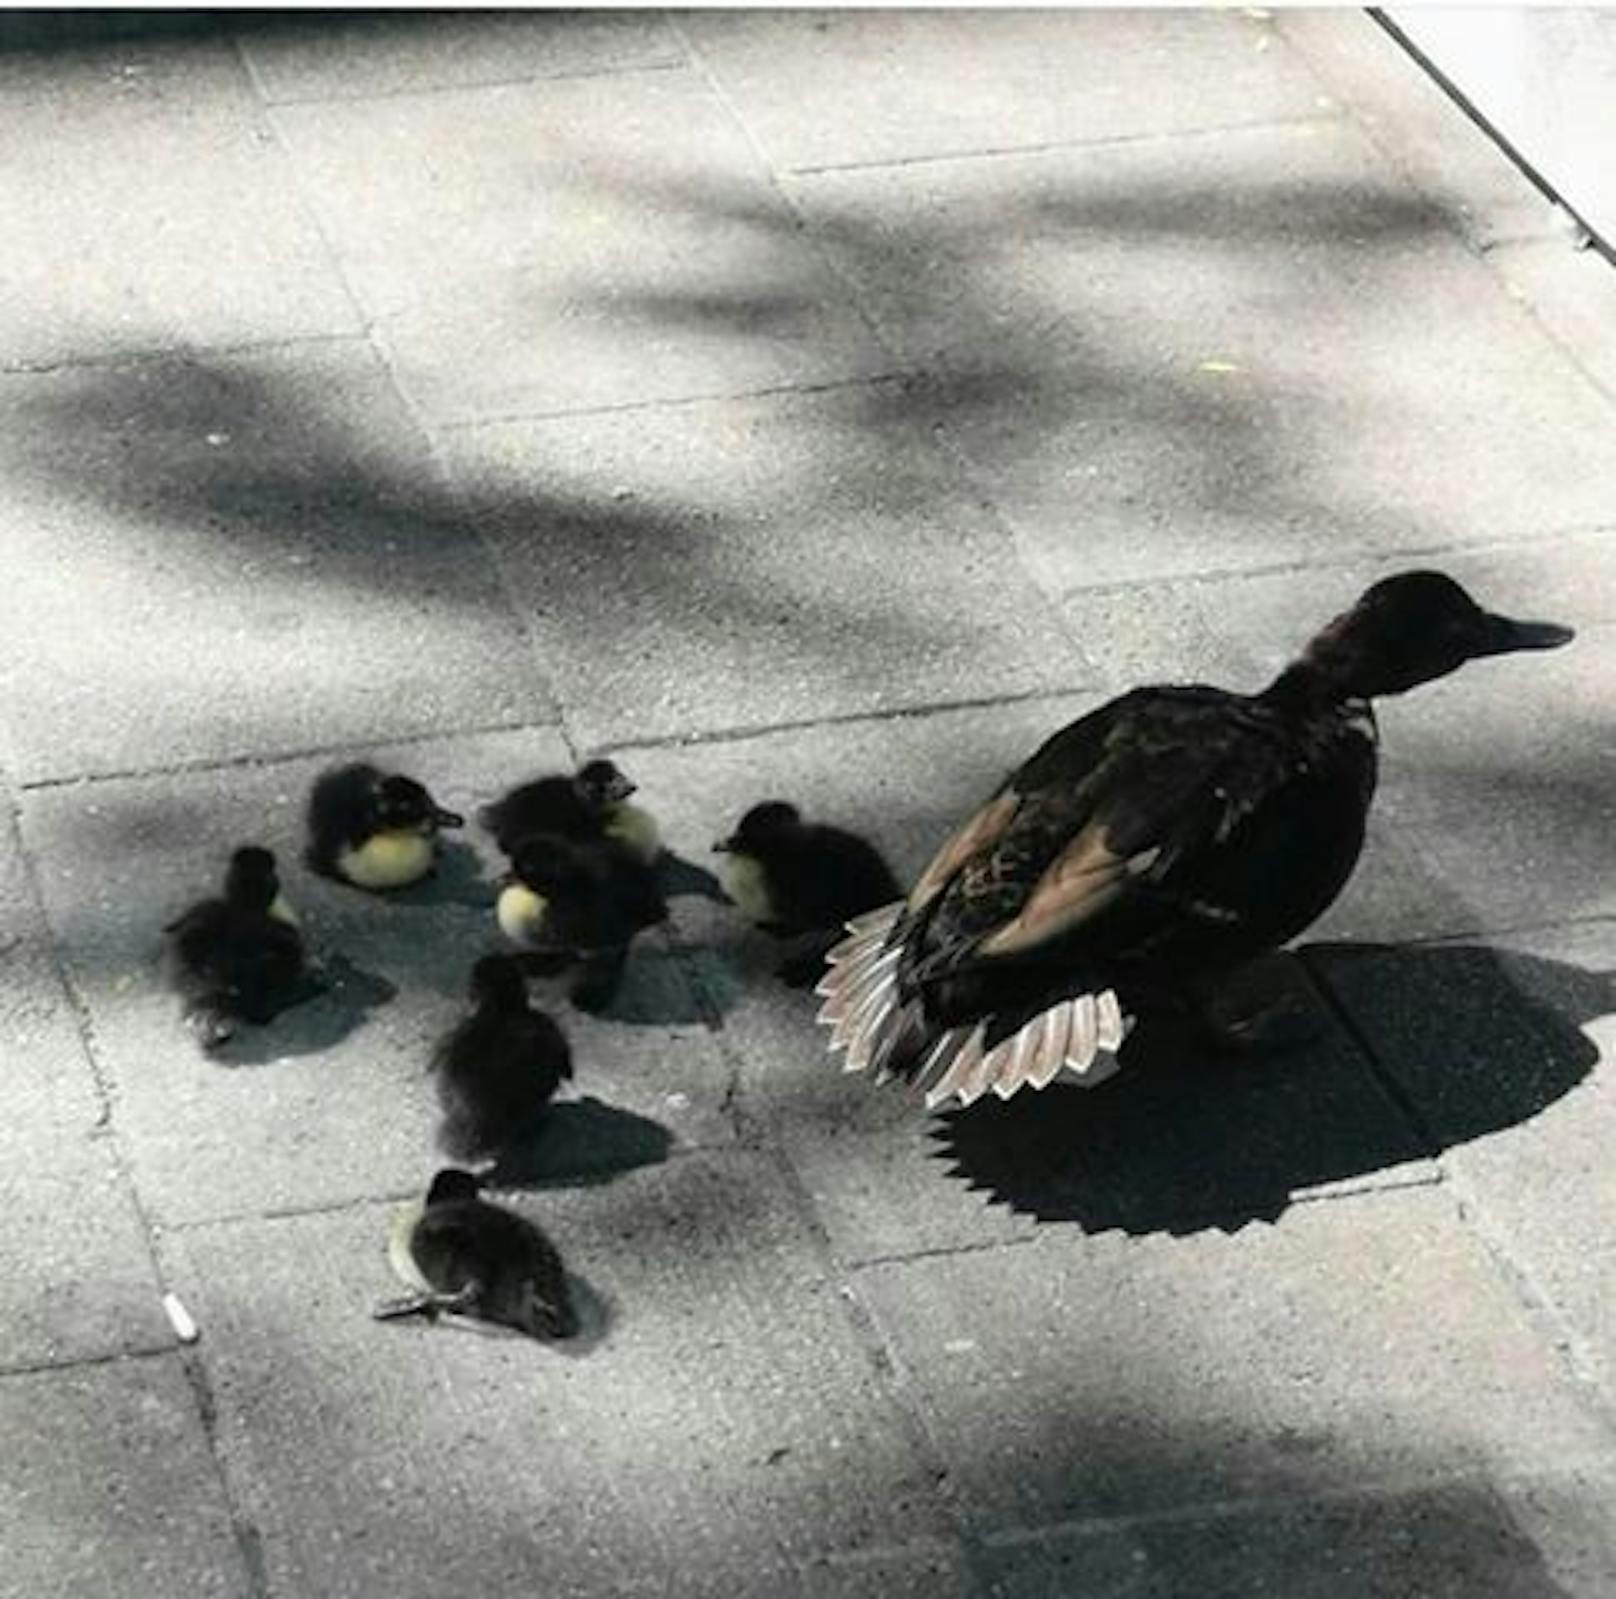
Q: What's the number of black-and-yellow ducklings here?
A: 7